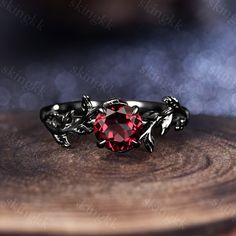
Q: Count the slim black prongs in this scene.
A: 4